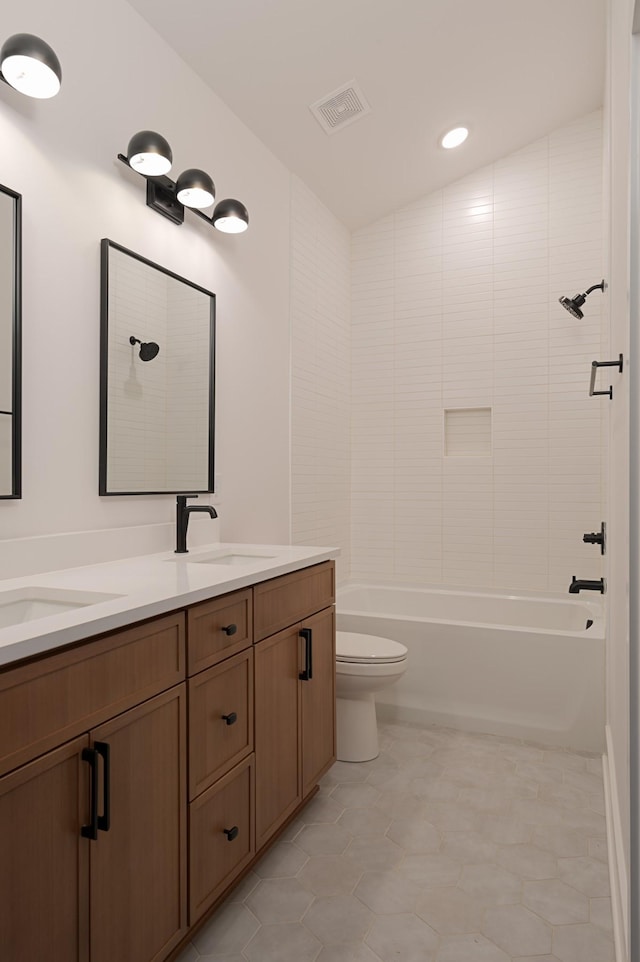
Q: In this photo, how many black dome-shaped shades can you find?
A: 4